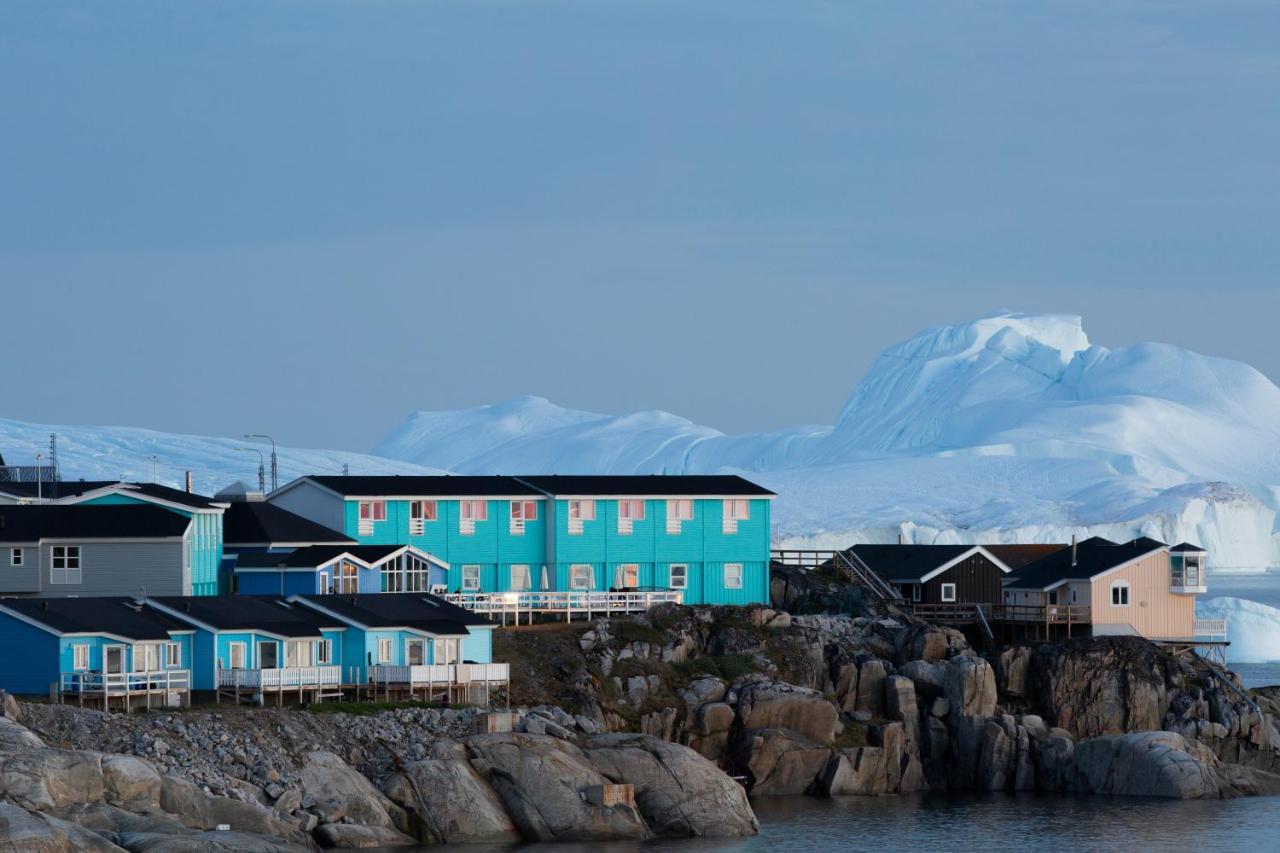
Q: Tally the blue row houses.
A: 3